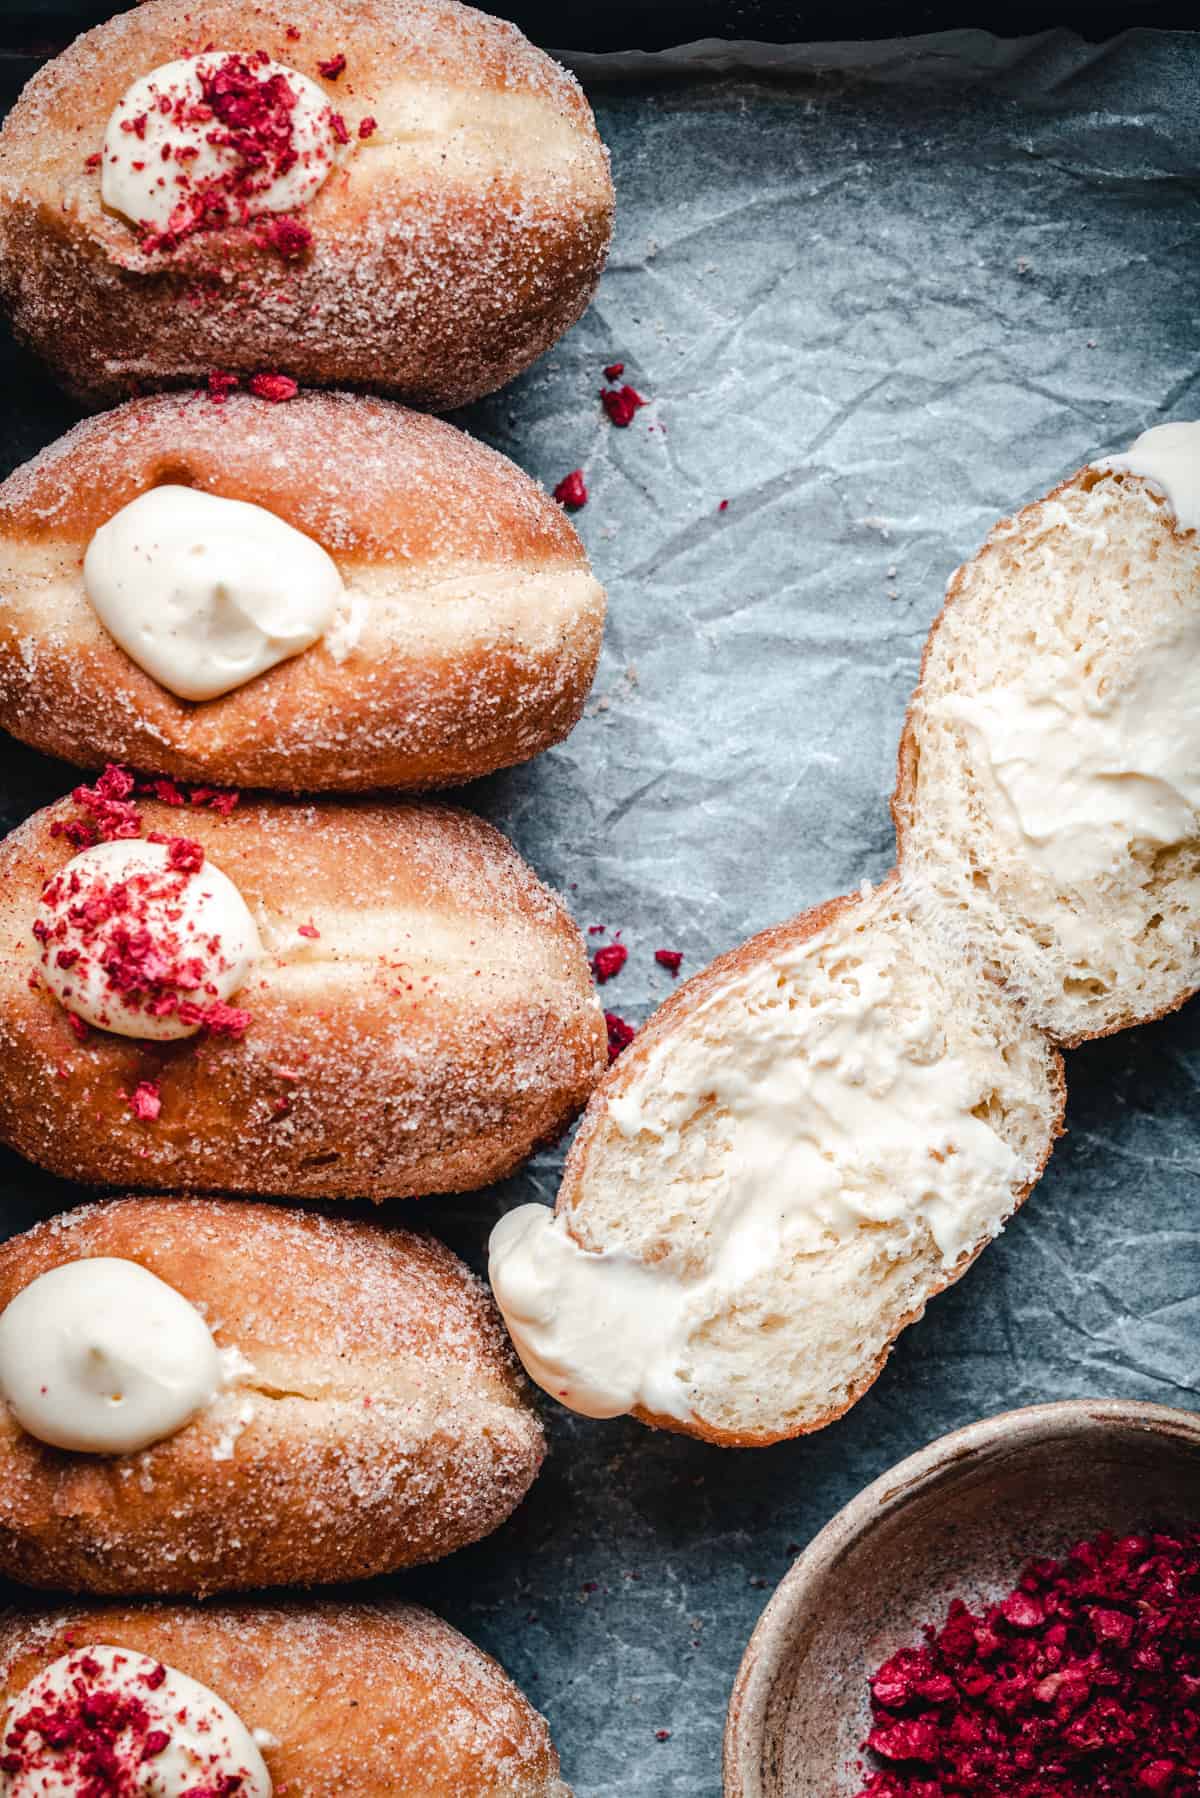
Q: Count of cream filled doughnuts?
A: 6